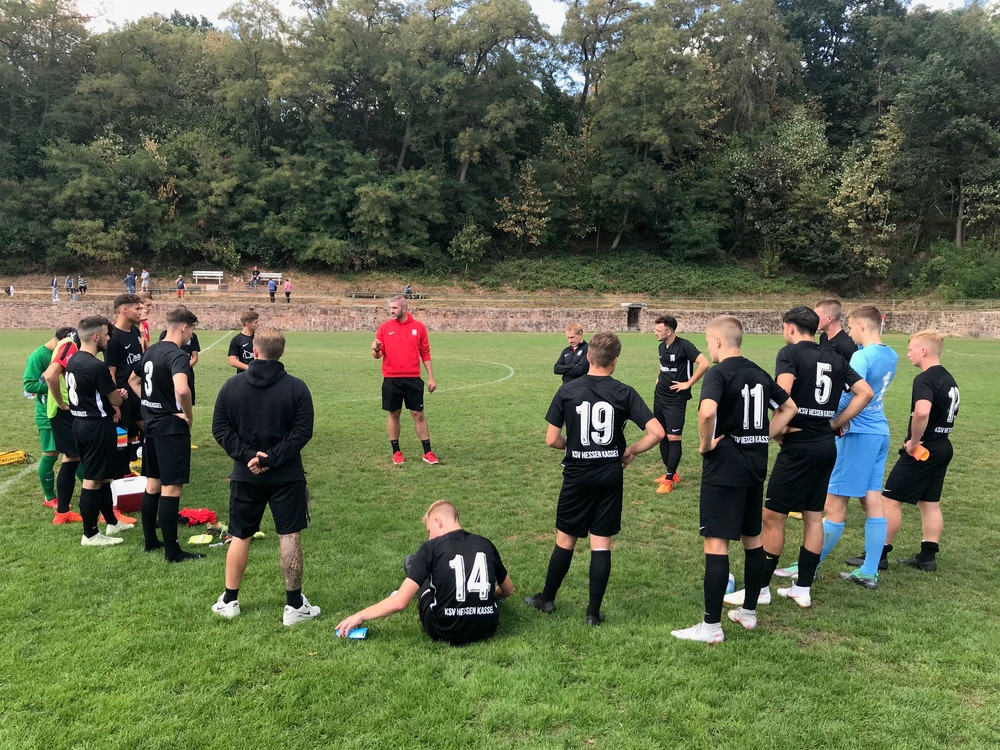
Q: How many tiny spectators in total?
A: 11